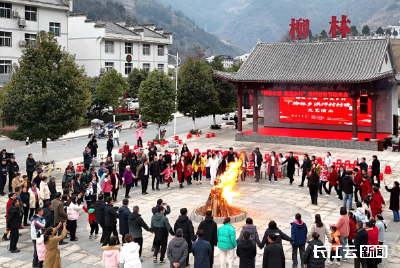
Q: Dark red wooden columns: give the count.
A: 4